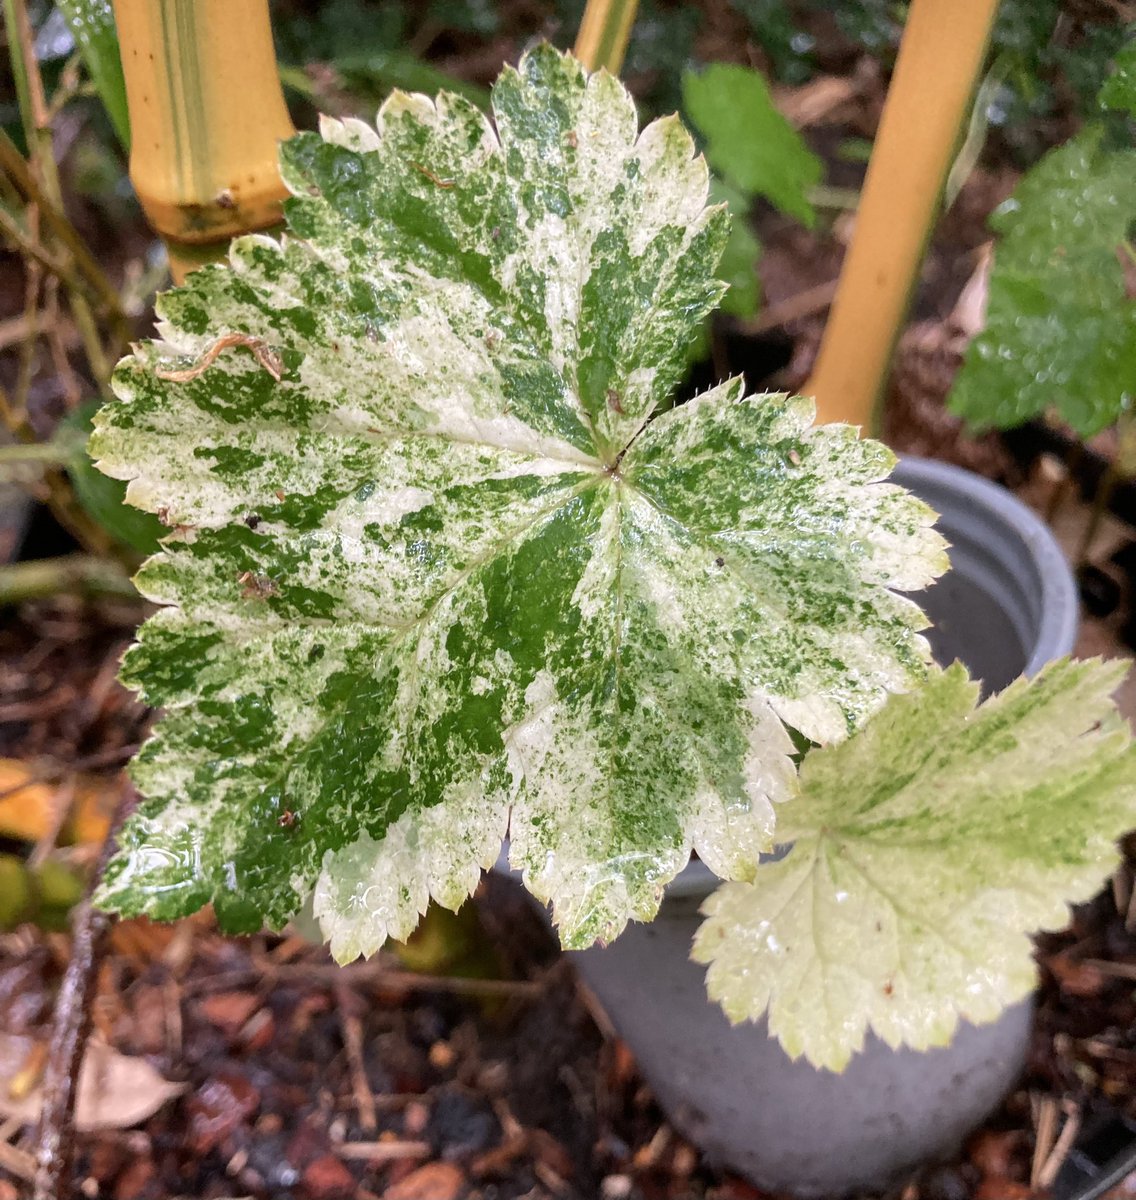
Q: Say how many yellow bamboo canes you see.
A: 3